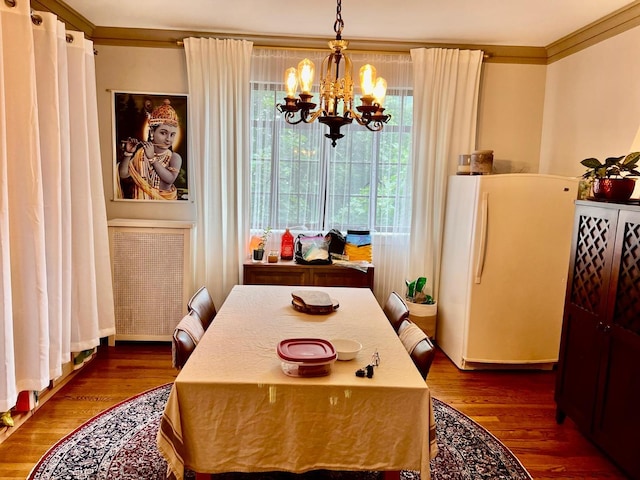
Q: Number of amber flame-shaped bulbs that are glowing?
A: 4